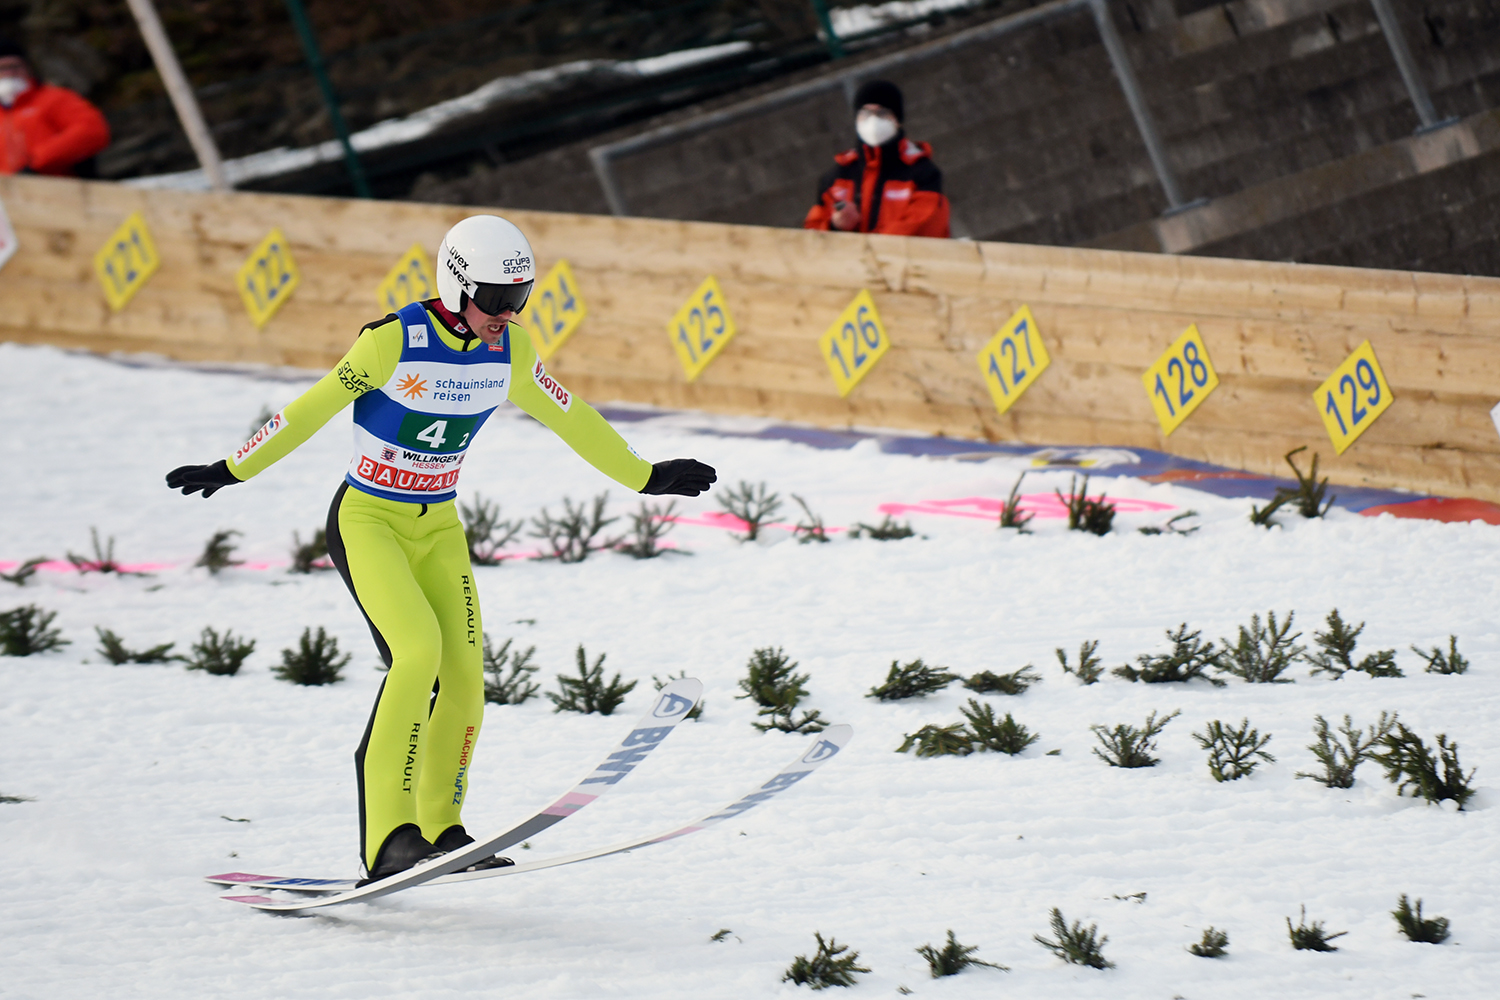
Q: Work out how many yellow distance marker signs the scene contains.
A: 9